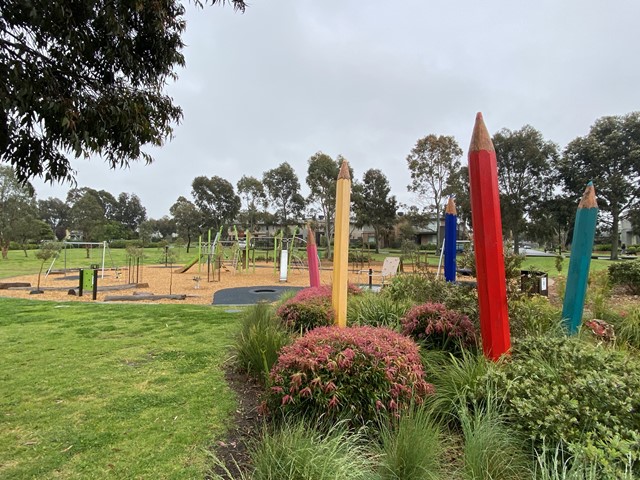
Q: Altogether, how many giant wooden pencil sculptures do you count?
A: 5